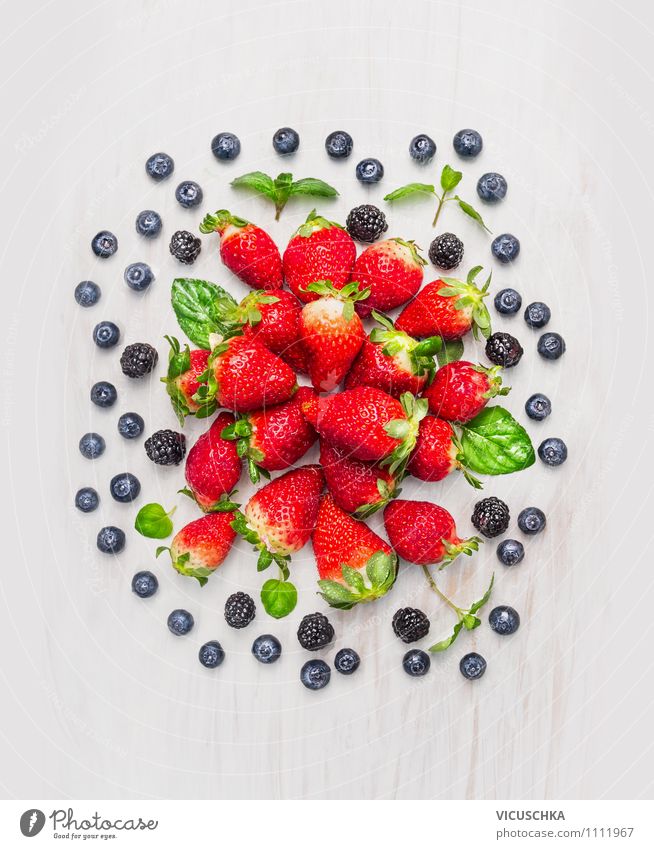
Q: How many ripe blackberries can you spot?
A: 10